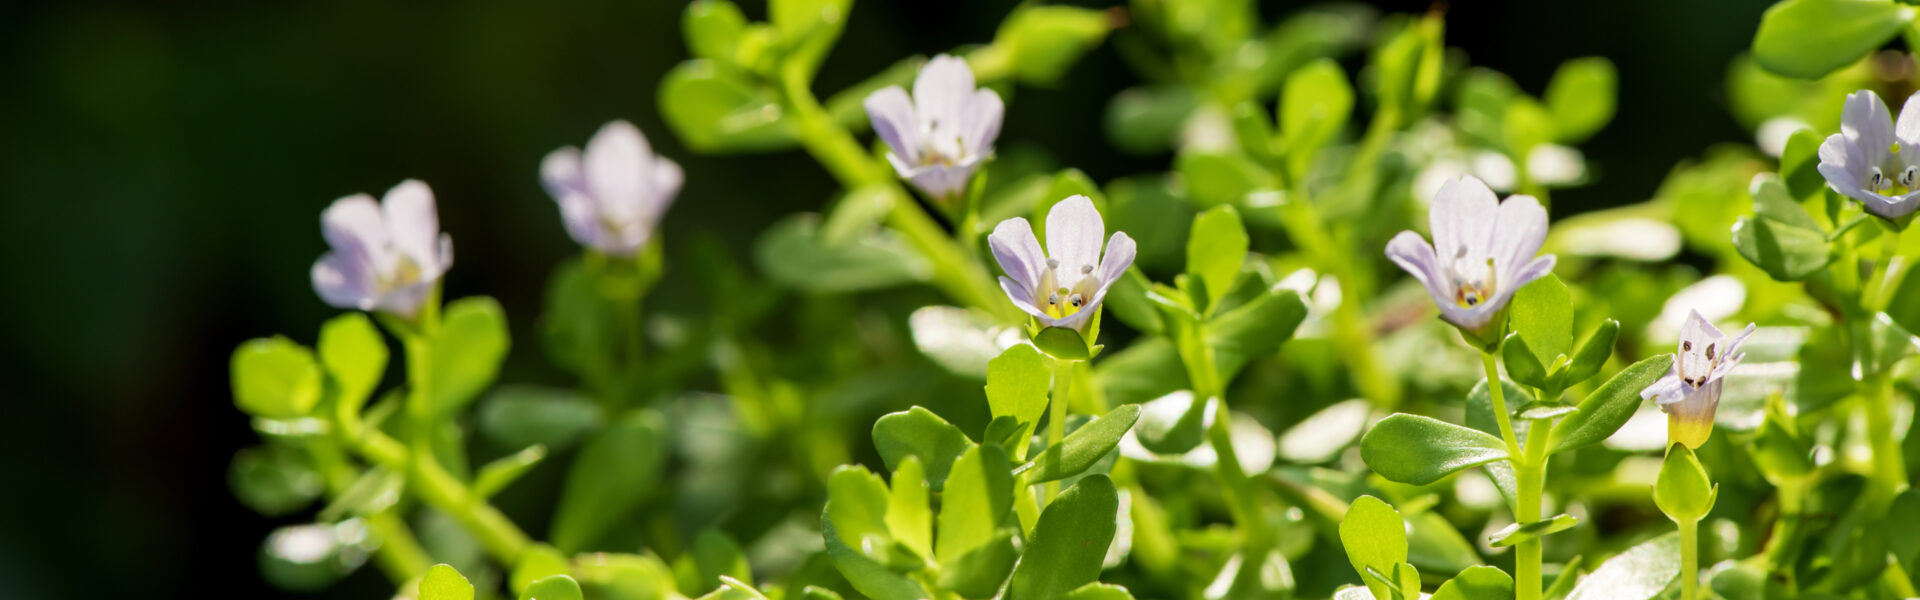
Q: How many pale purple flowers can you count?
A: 7